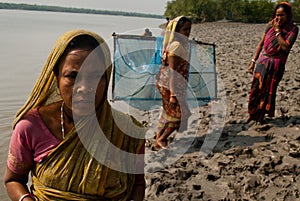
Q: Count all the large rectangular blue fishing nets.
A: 1